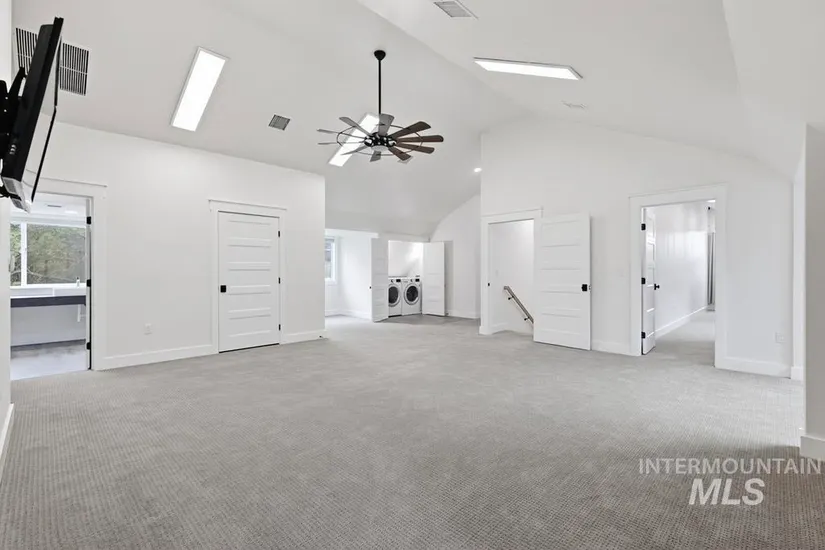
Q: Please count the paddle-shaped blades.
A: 10